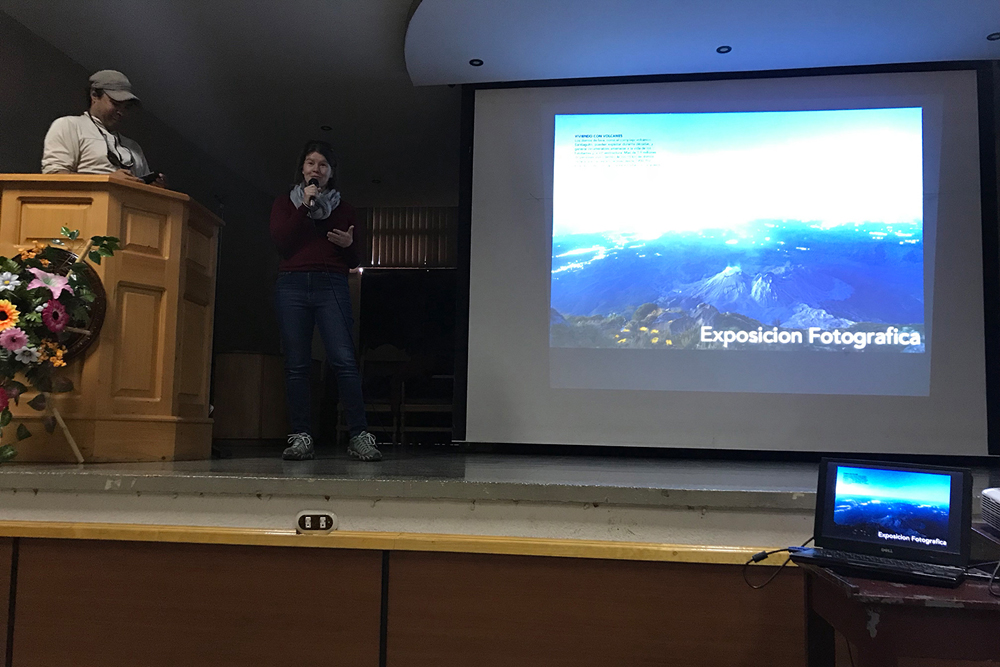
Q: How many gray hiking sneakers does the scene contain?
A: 2